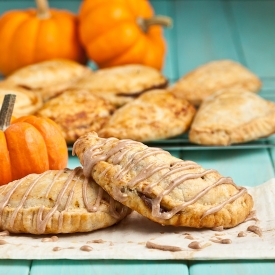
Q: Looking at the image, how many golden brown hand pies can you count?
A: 9